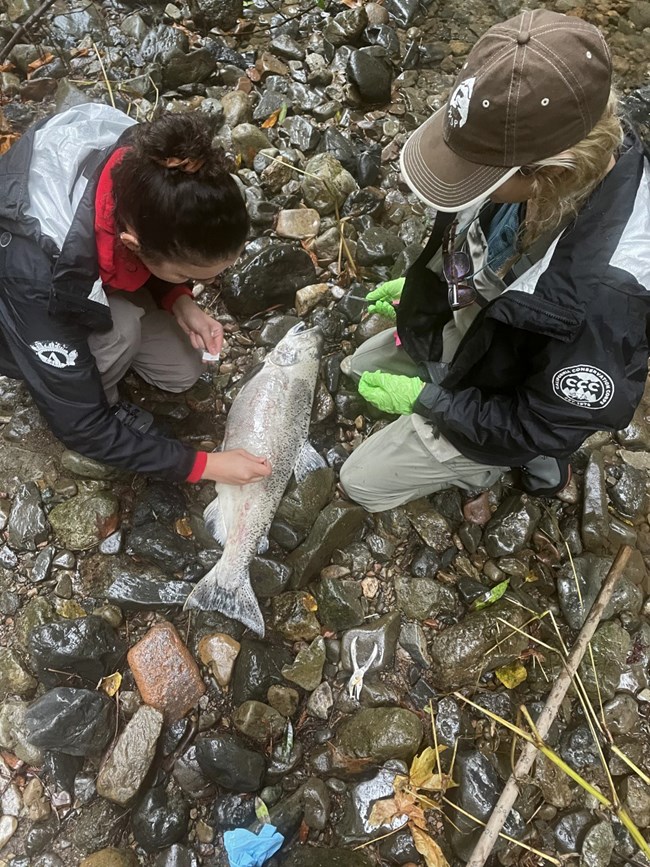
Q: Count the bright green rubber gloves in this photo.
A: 2